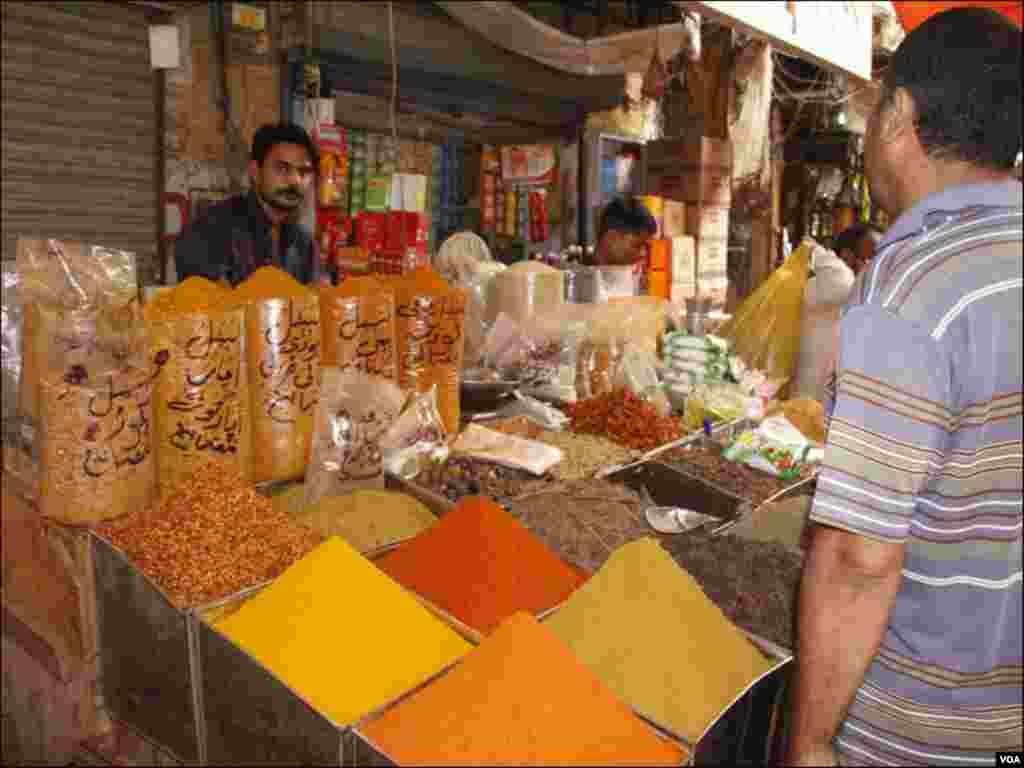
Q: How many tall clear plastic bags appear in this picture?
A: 5